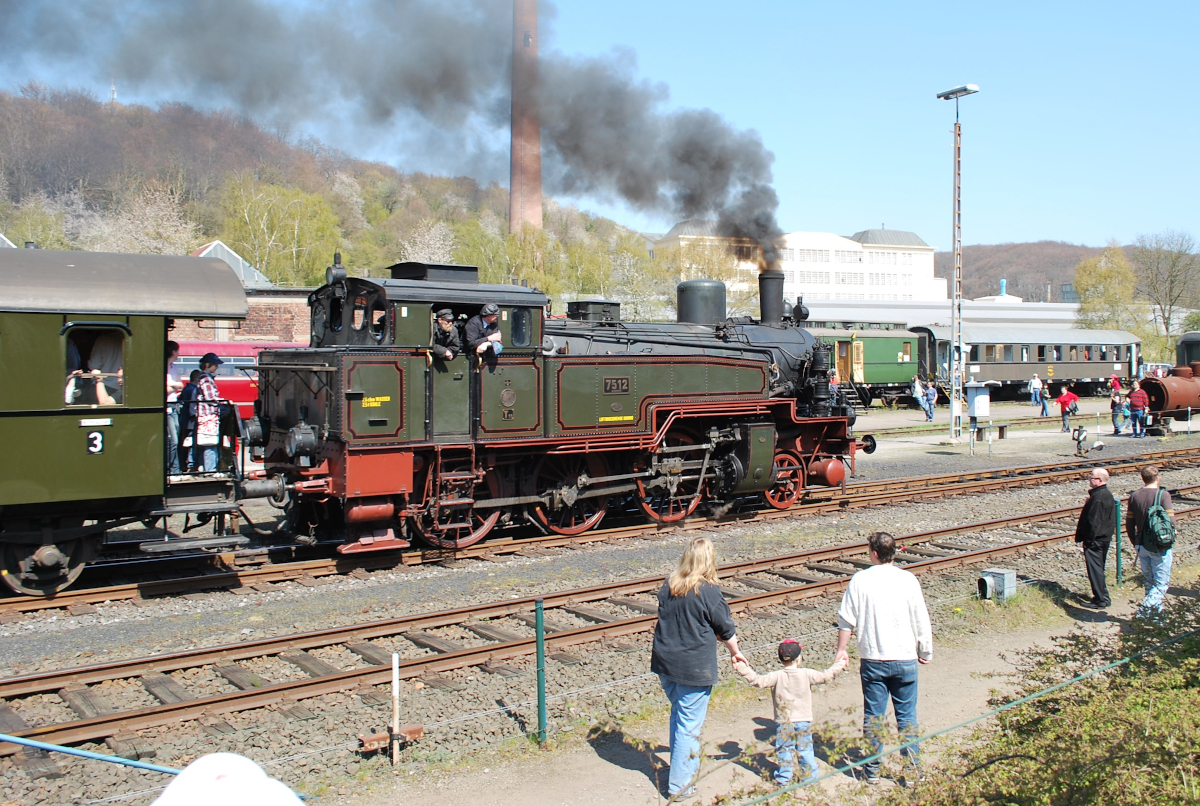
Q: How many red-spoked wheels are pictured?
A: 4